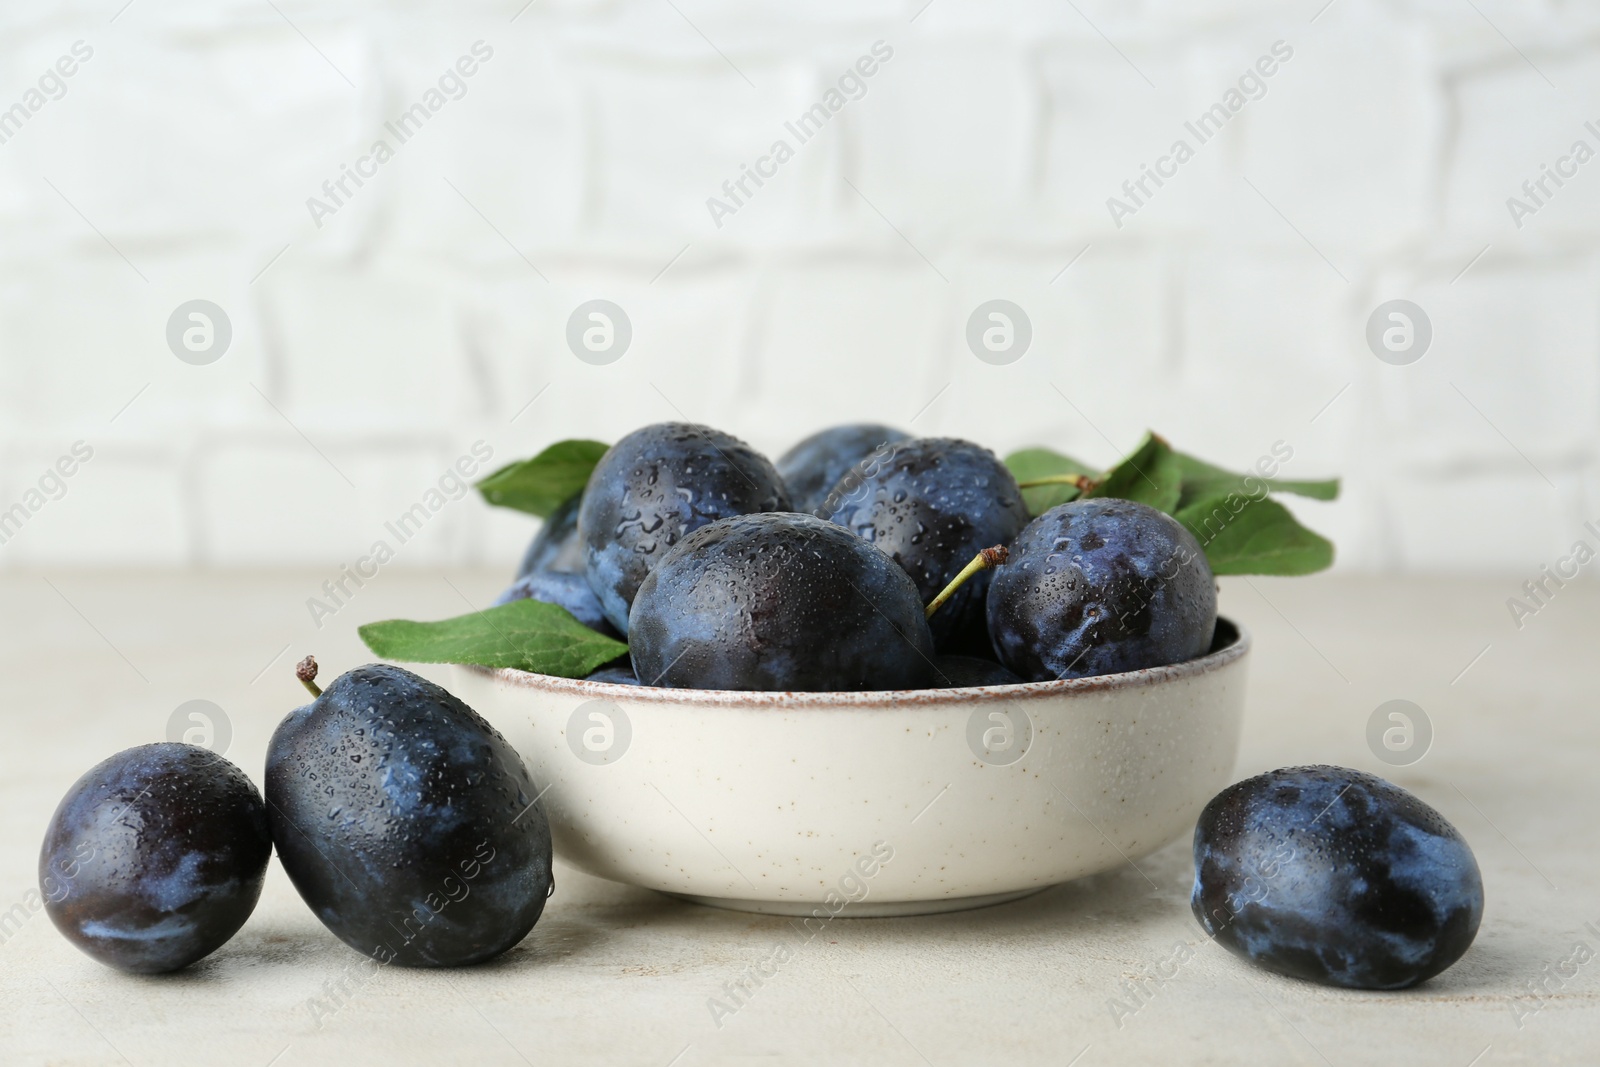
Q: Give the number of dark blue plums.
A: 12